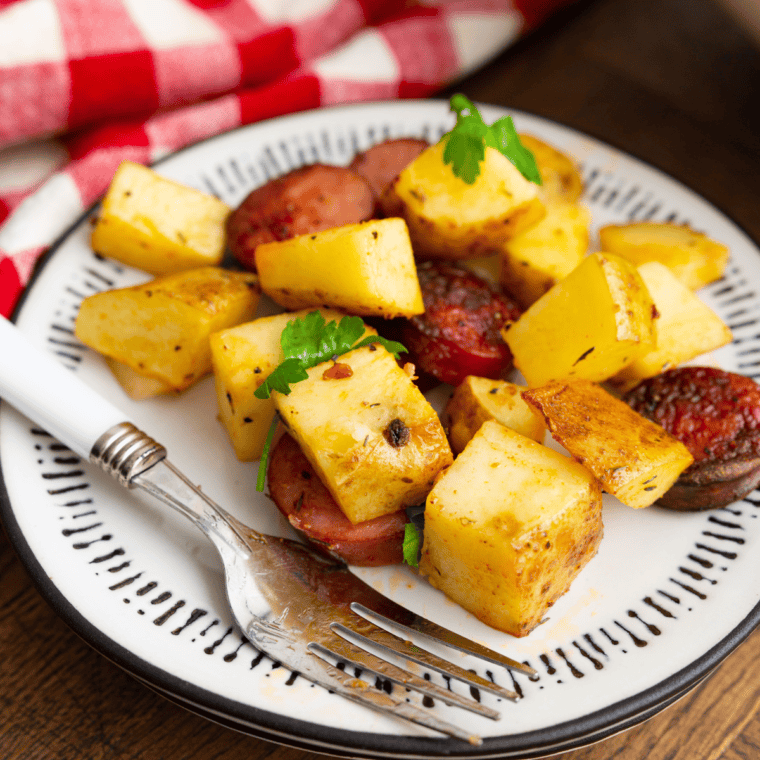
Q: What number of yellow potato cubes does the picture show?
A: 14